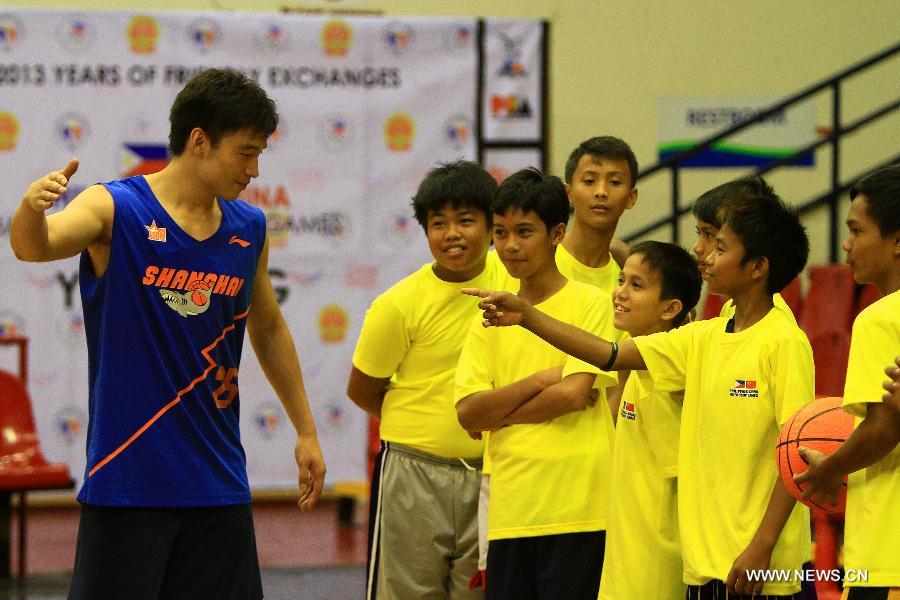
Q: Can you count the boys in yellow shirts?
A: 7